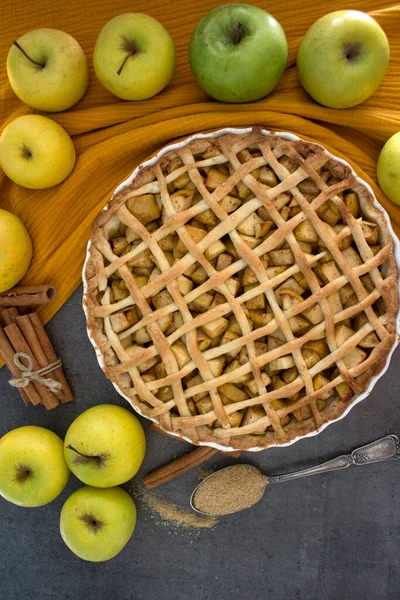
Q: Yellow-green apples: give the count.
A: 9